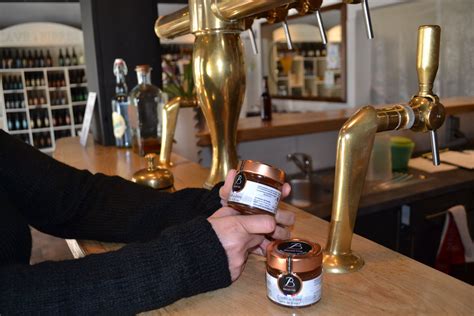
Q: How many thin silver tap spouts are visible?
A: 5